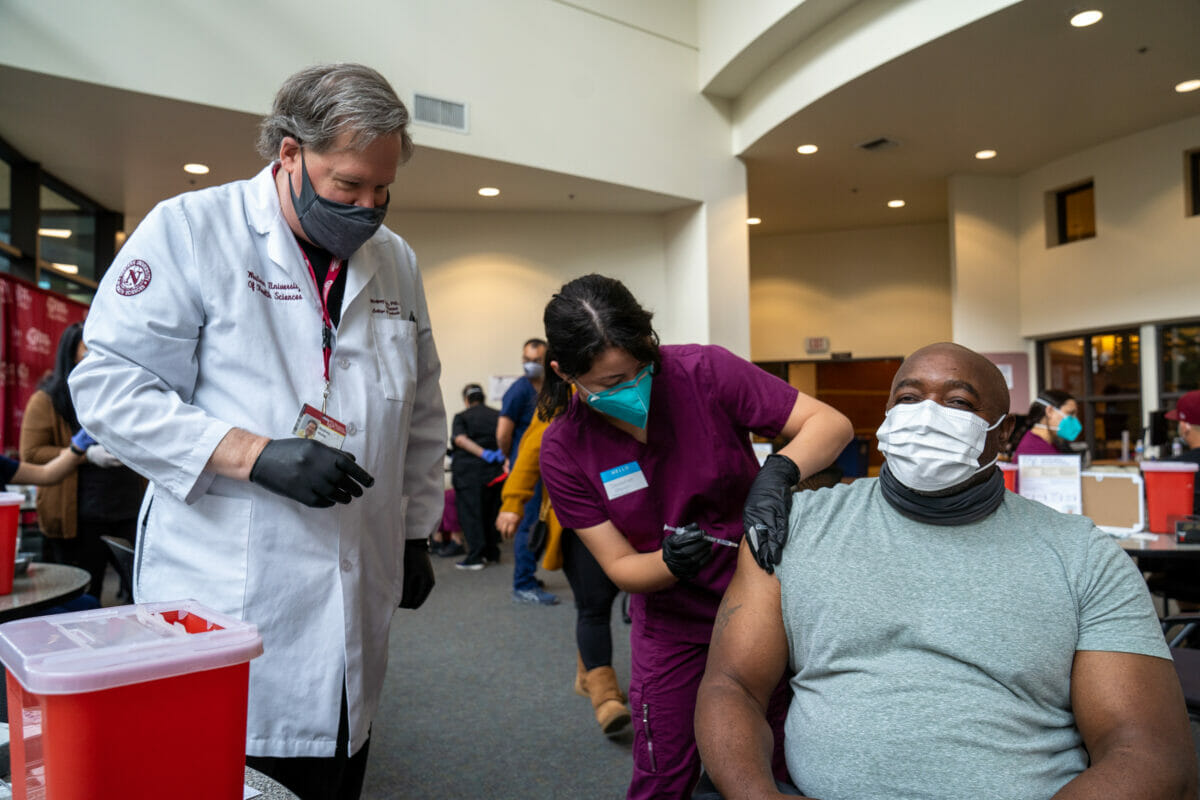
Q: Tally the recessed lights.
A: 8